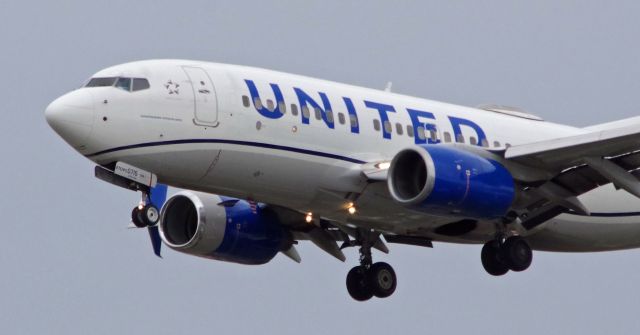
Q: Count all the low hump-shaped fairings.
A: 1